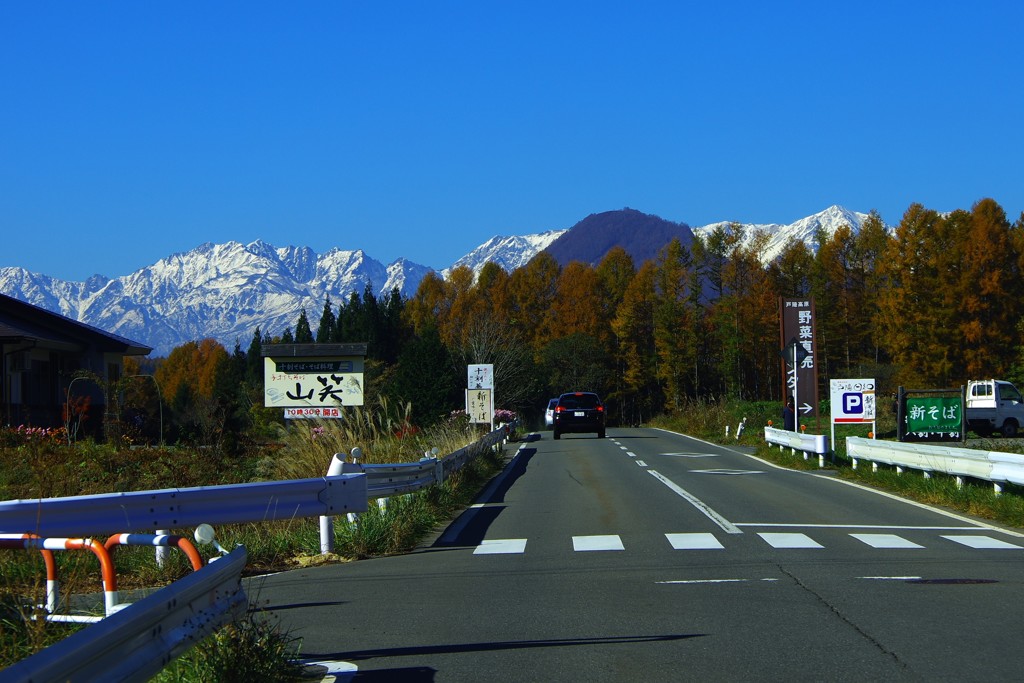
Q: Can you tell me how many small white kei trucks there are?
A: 1